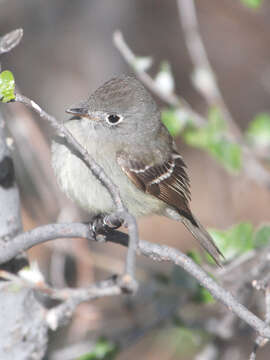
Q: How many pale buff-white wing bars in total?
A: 2